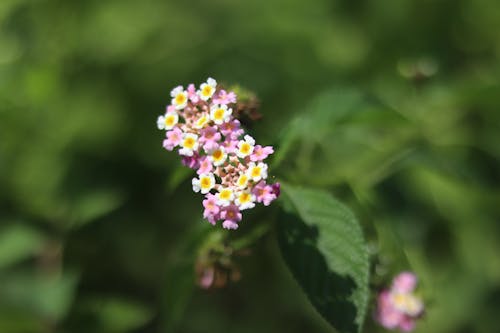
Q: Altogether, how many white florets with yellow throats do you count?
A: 13